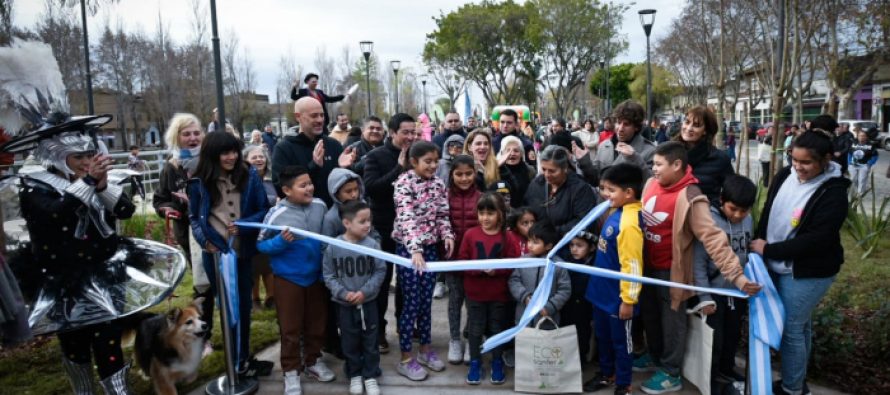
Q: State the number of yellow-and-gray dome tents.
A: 0